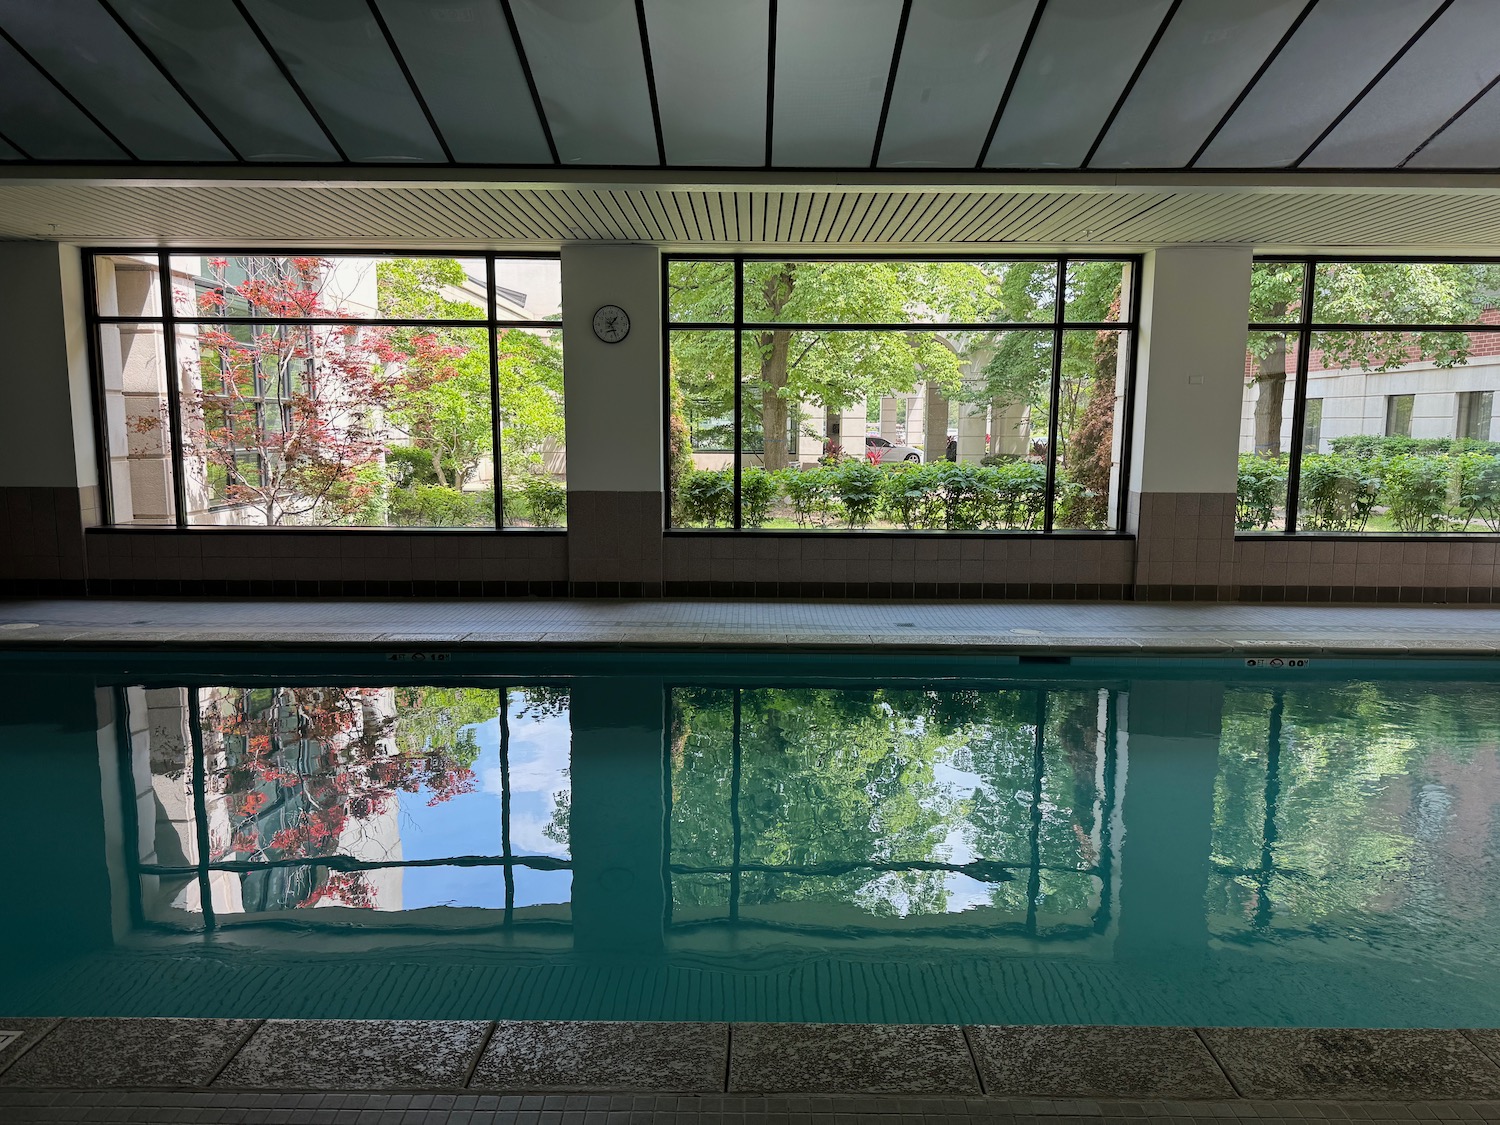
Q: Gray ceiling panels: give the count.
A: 15